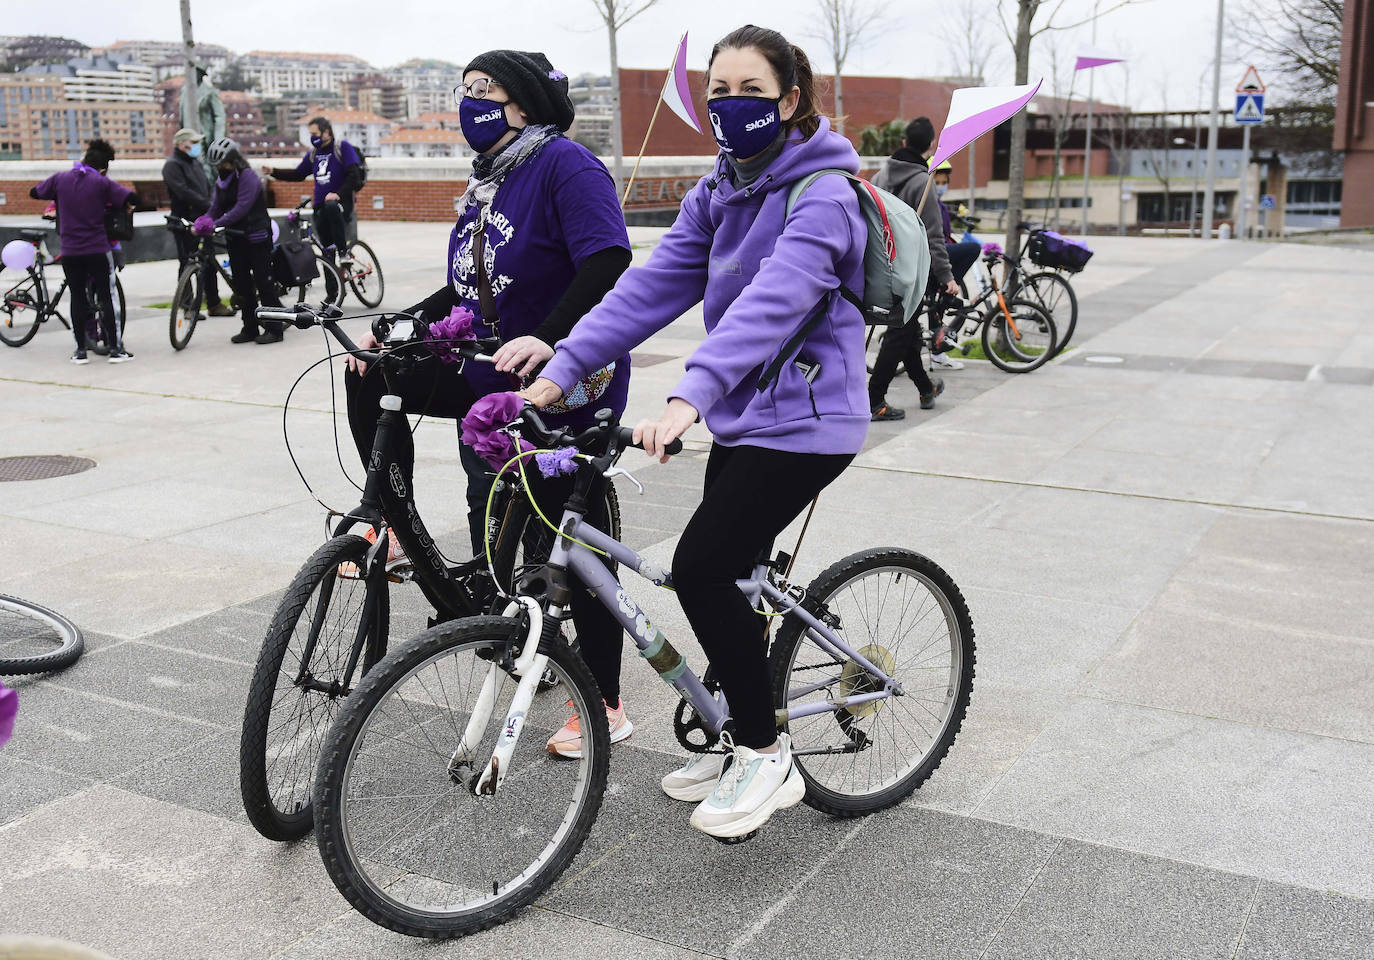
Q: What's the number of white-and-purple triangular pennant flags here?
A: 3